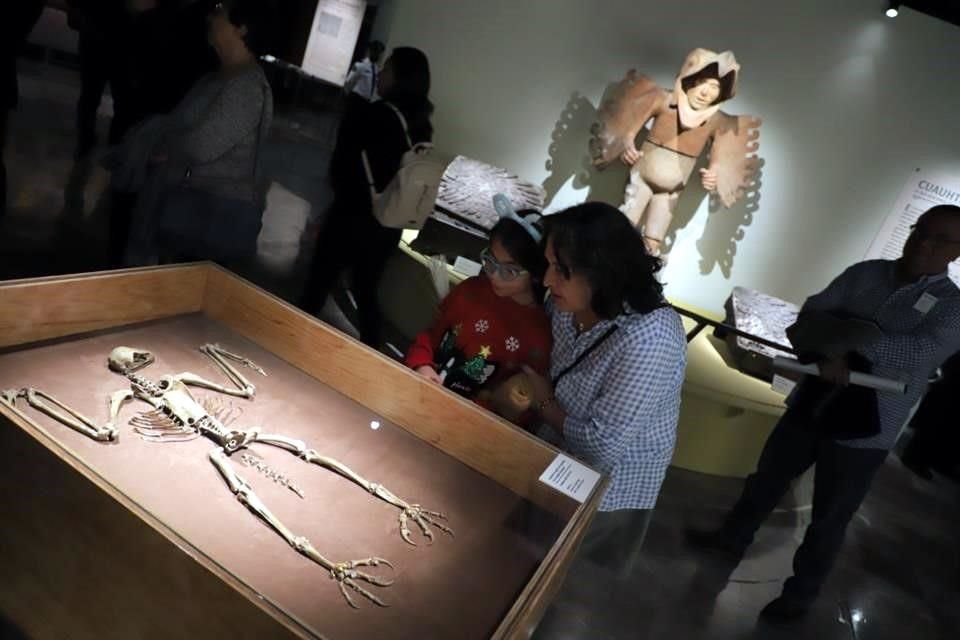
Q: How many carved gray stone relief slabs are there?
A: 2